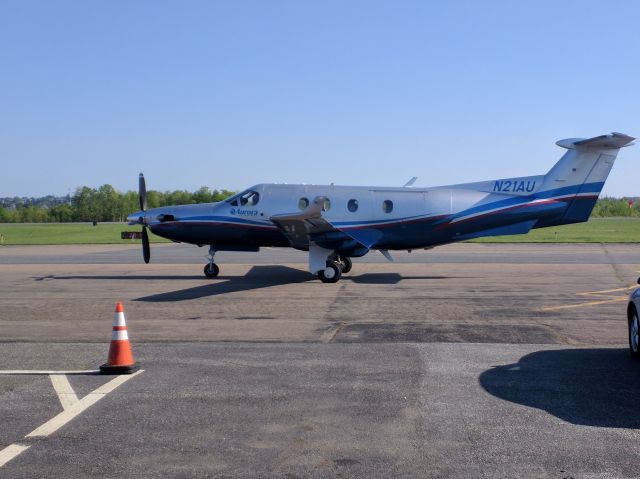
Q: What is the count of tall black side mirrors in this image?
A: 0